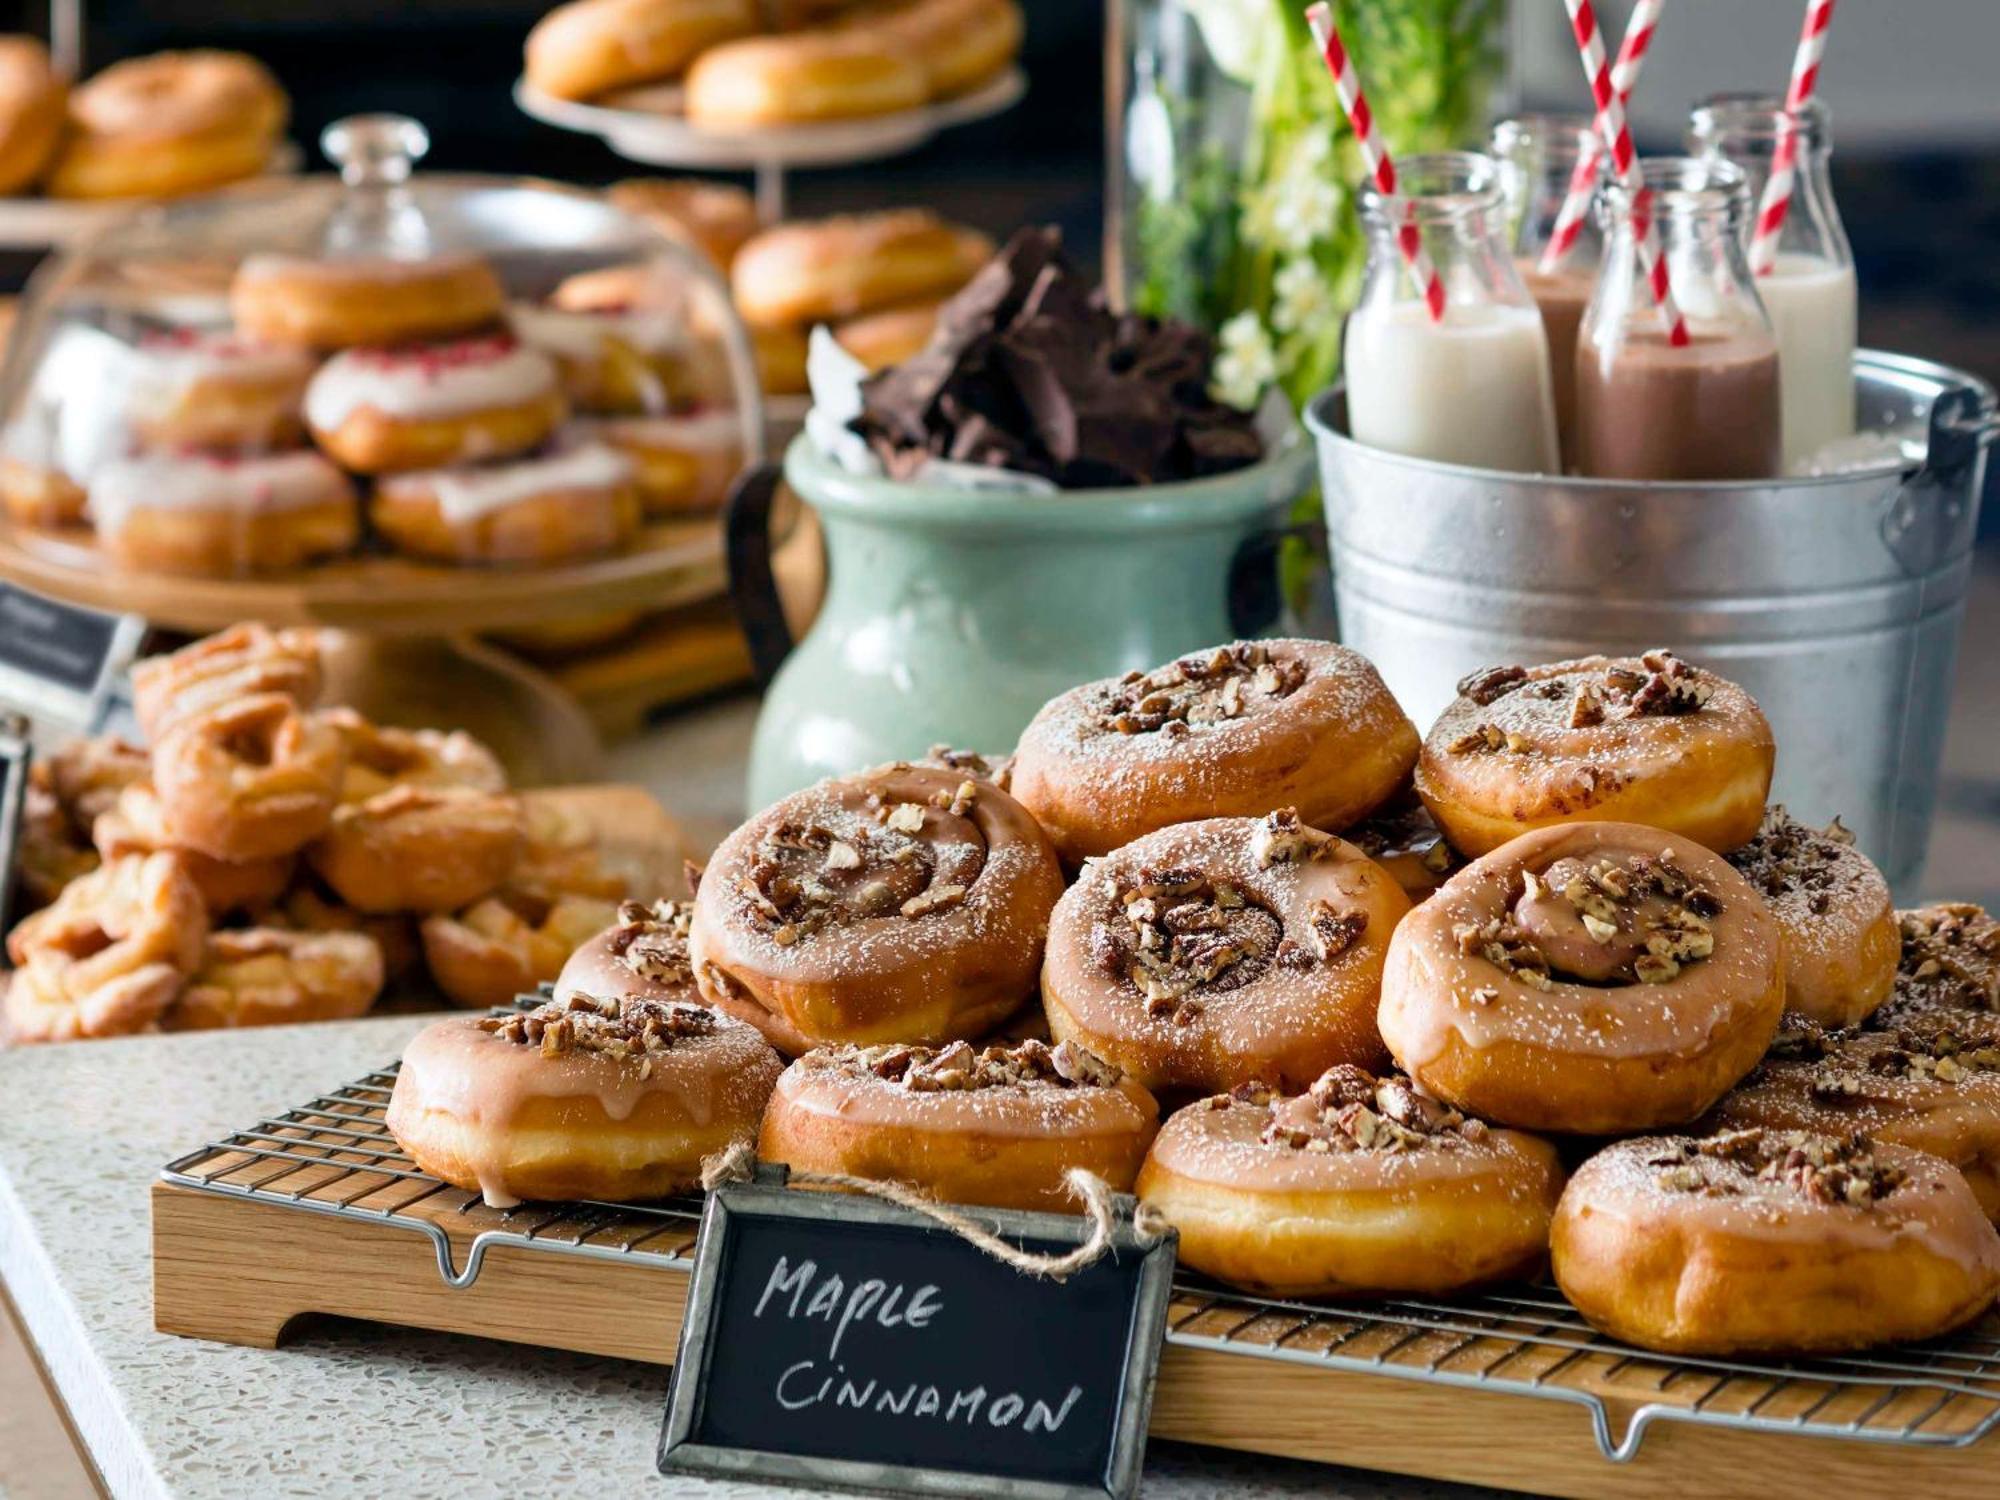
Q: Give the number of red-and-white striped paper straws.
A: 4